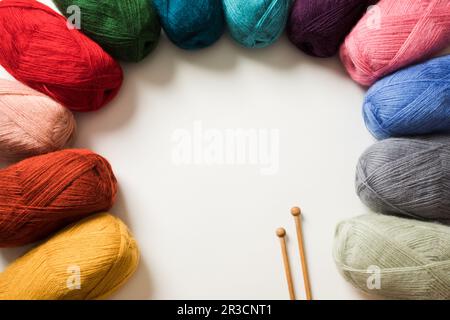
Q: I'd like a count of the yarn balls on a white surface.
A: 12